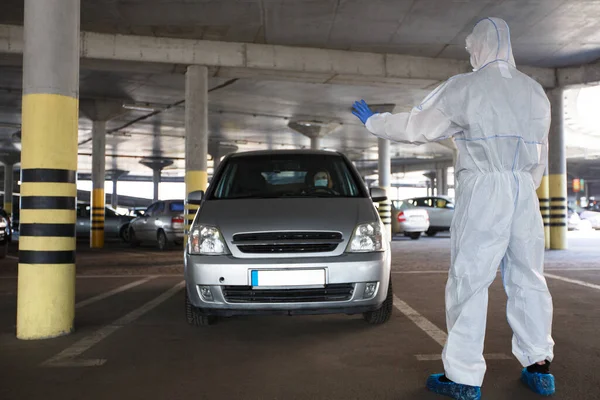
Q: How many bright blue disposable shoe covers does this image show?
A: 2